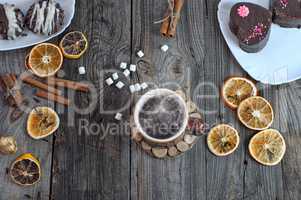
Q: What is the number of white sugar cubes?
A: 13